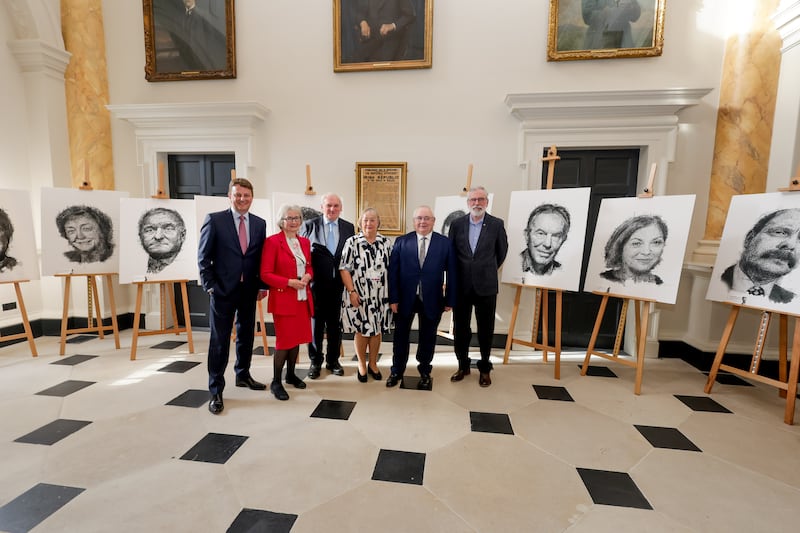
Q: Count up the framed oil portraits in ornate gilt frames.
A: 3